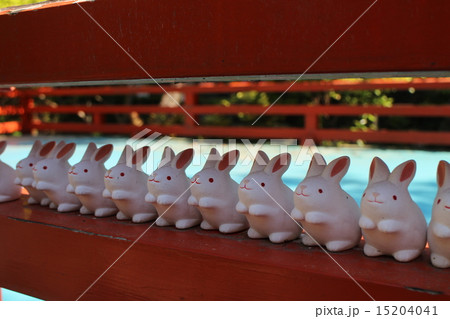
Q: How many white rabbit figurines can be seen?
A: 11